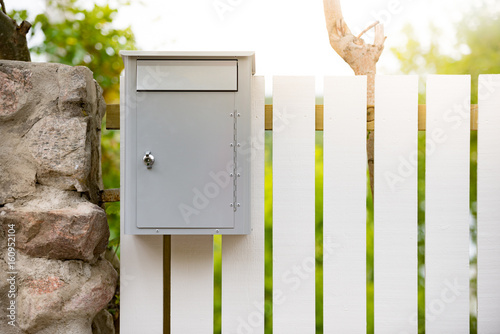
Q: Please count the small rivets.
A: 10